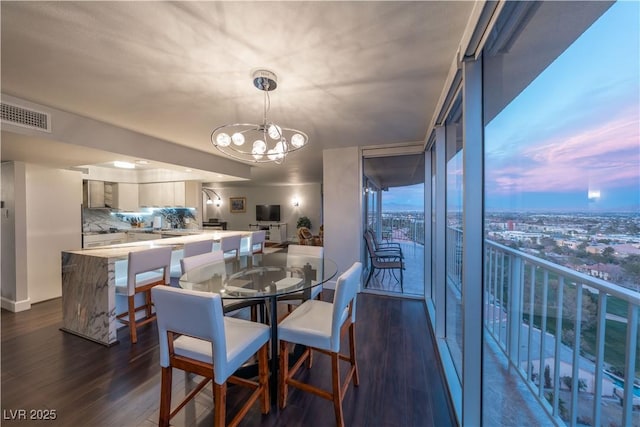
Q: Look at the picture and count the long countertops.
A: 1